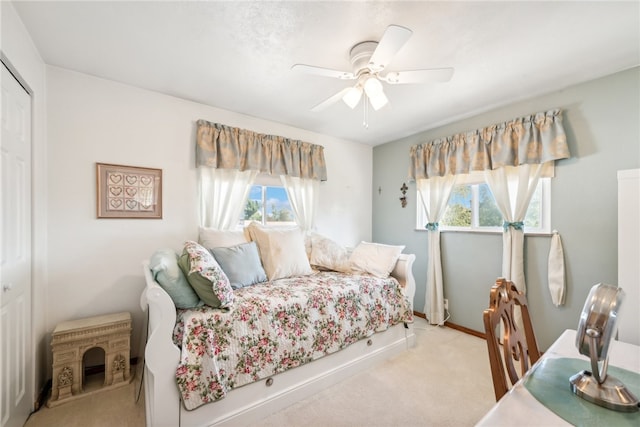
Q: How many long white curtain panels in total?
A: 4